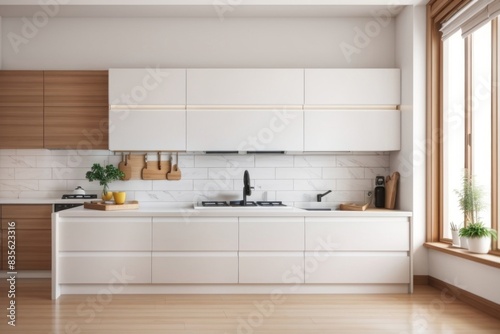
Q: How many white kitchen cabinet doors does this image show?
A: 14